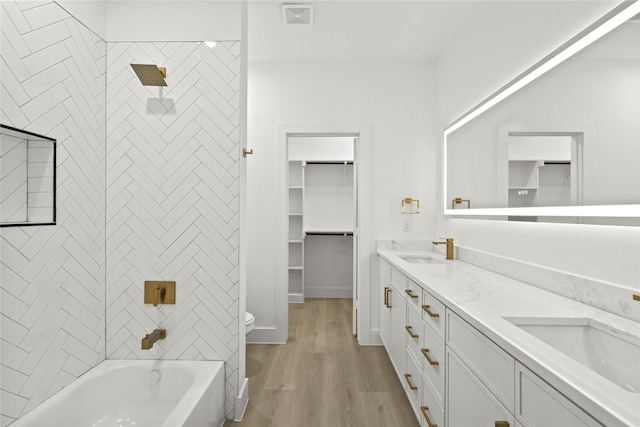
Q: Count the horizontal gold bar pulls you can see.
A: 6